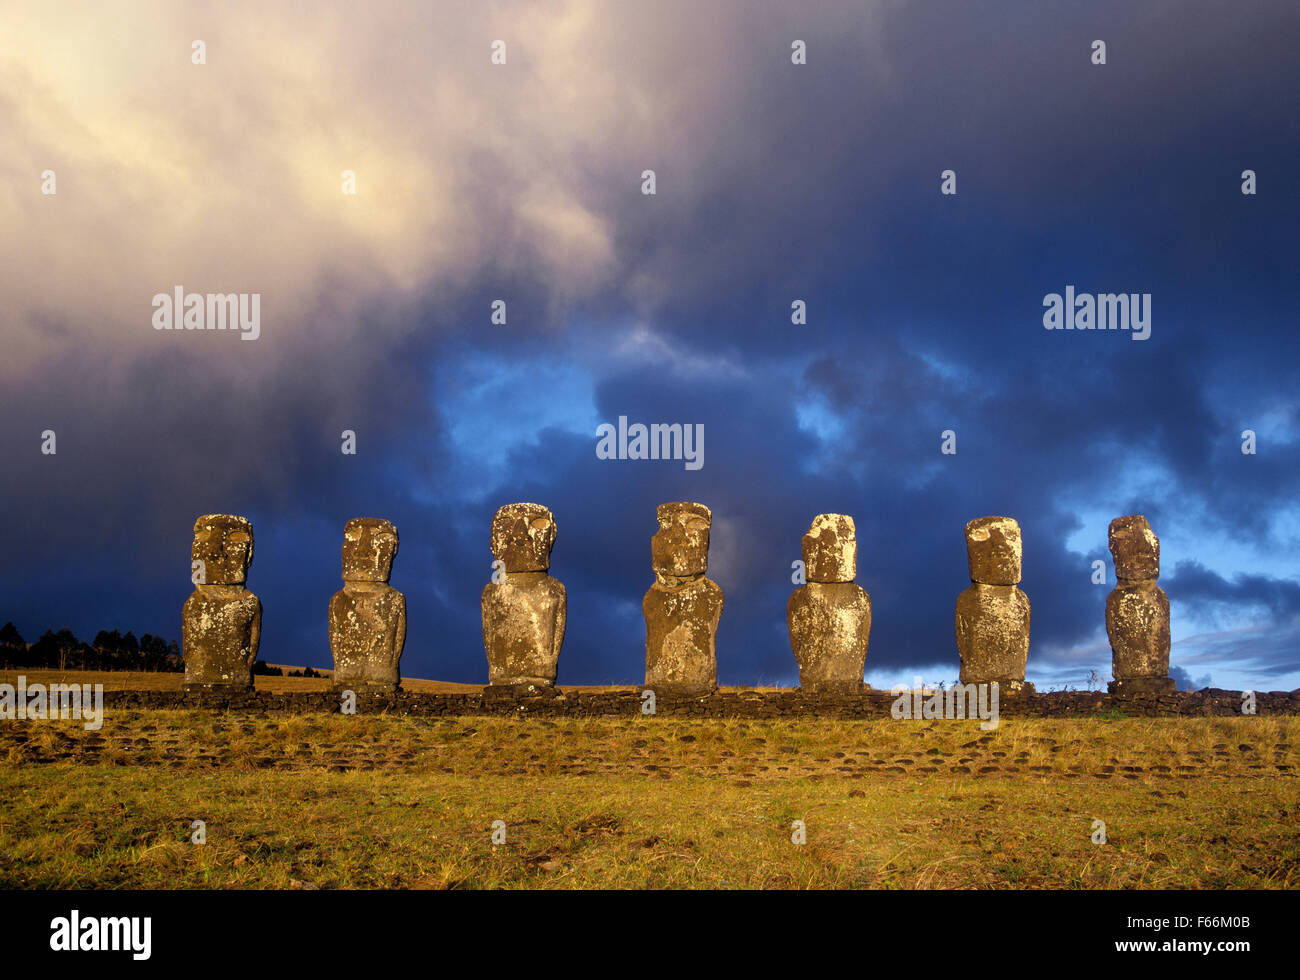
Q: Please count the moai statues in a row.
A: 7